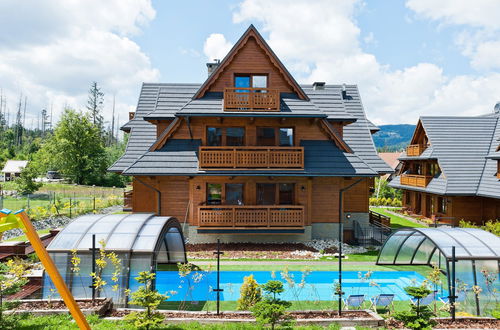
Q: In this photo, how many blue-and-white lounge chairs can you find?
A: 4